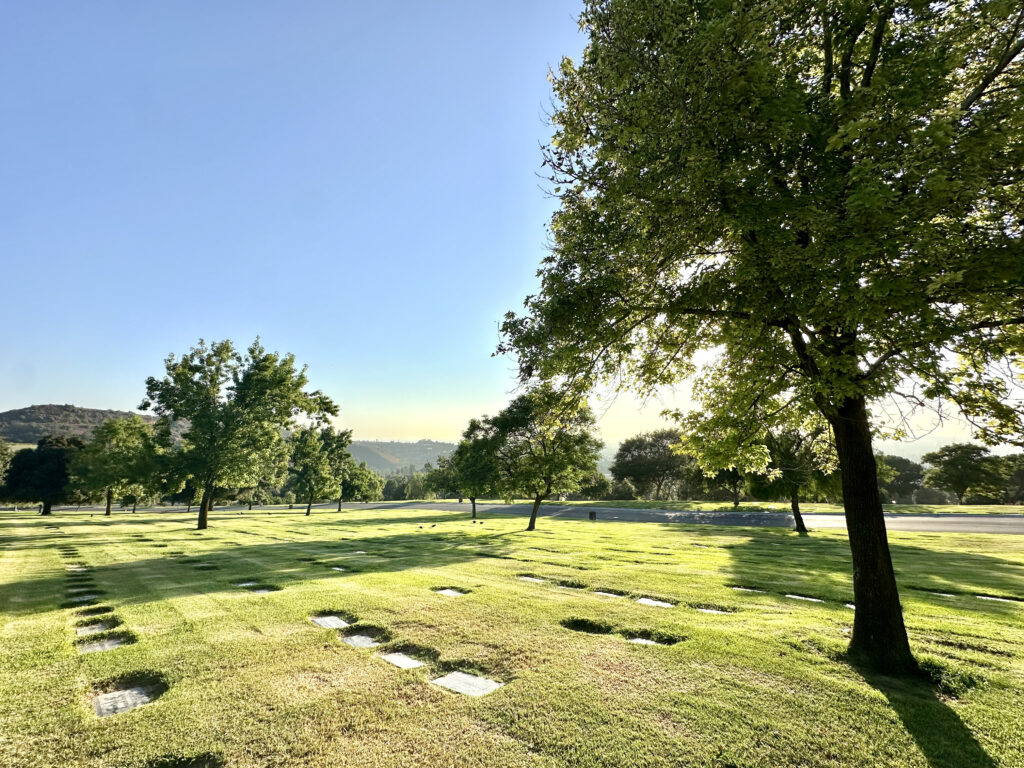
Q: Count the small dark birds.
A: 4